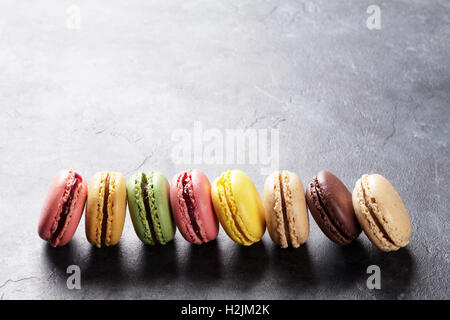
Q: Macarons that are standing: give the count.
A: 8